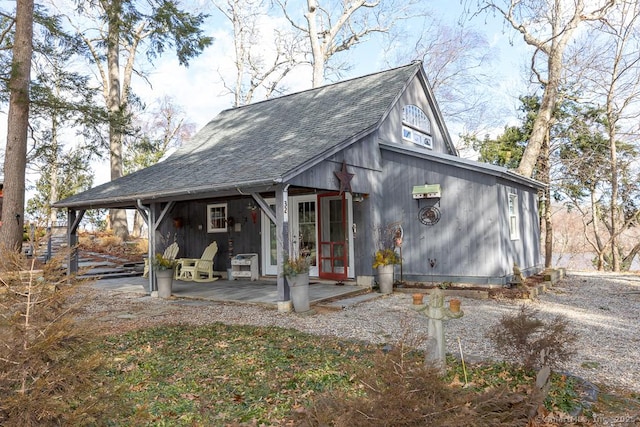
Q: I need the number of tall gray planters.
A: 3